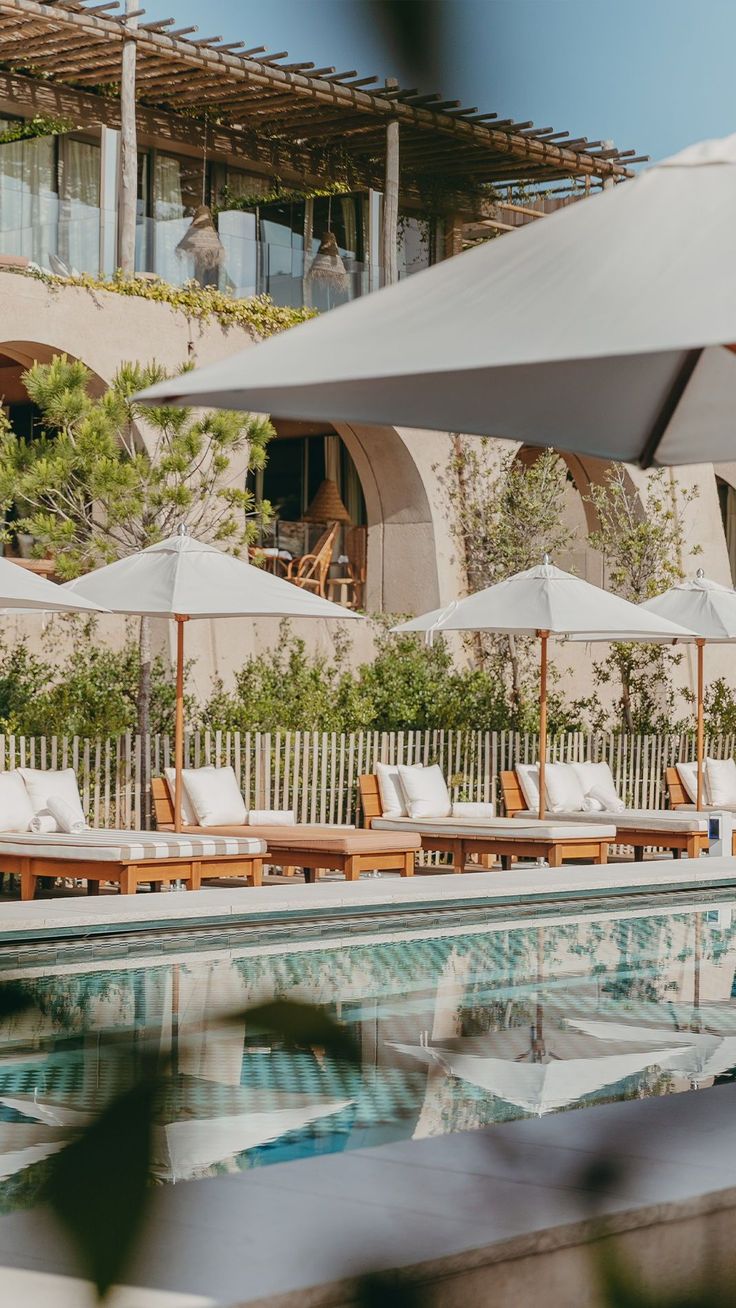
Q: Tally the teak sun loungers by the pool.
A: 5